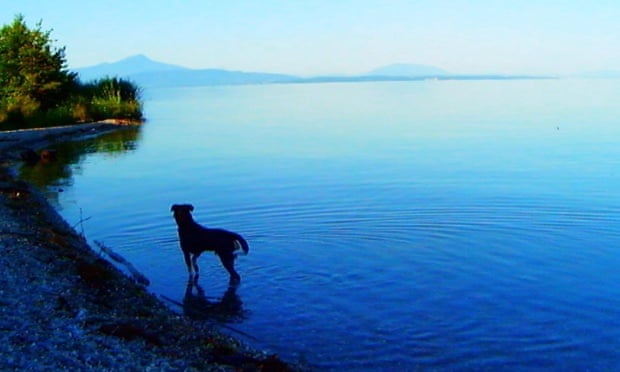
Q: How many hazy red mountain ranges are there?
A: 0